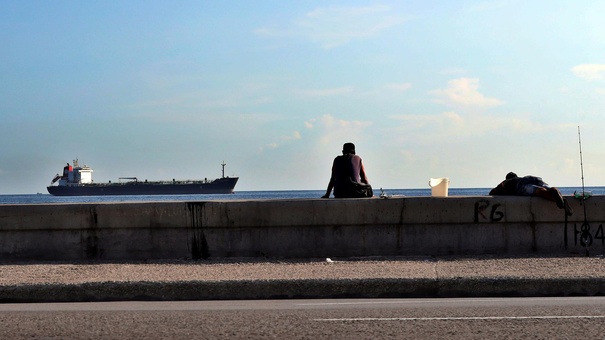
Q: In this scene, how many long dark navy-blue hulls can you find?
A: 1